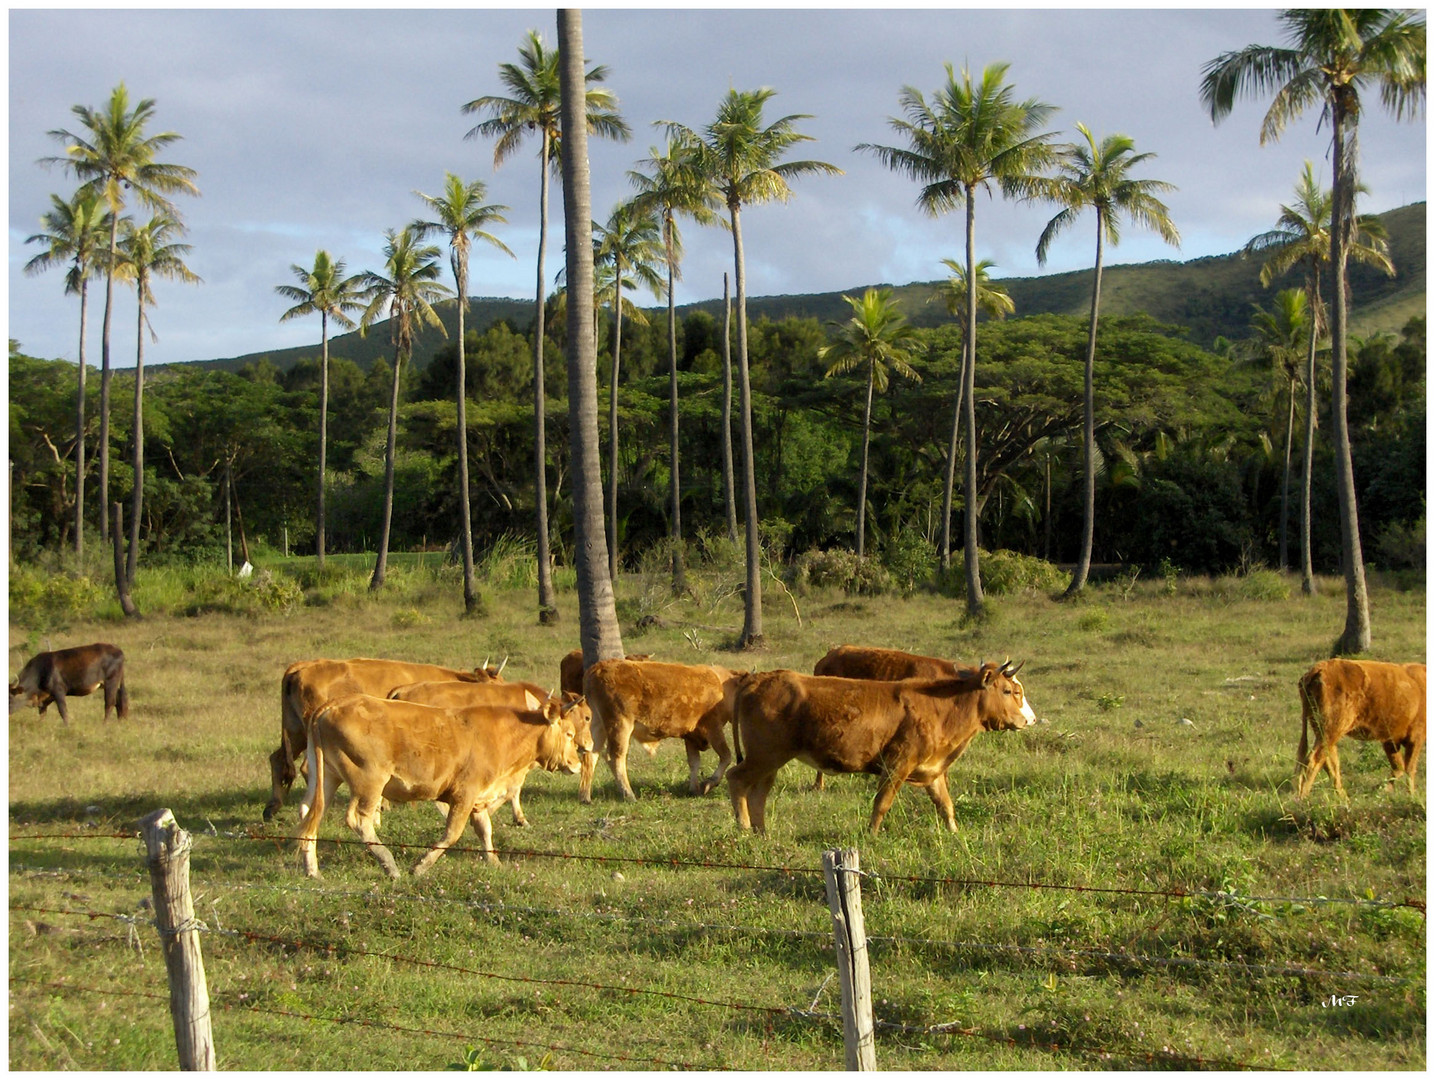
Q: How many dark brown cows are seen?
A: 1